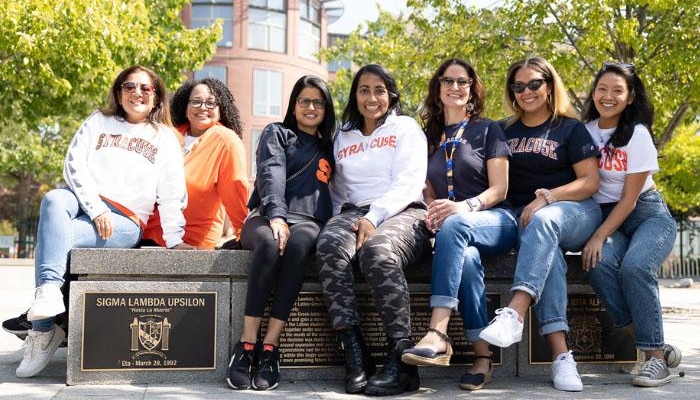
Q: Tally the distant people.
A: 0